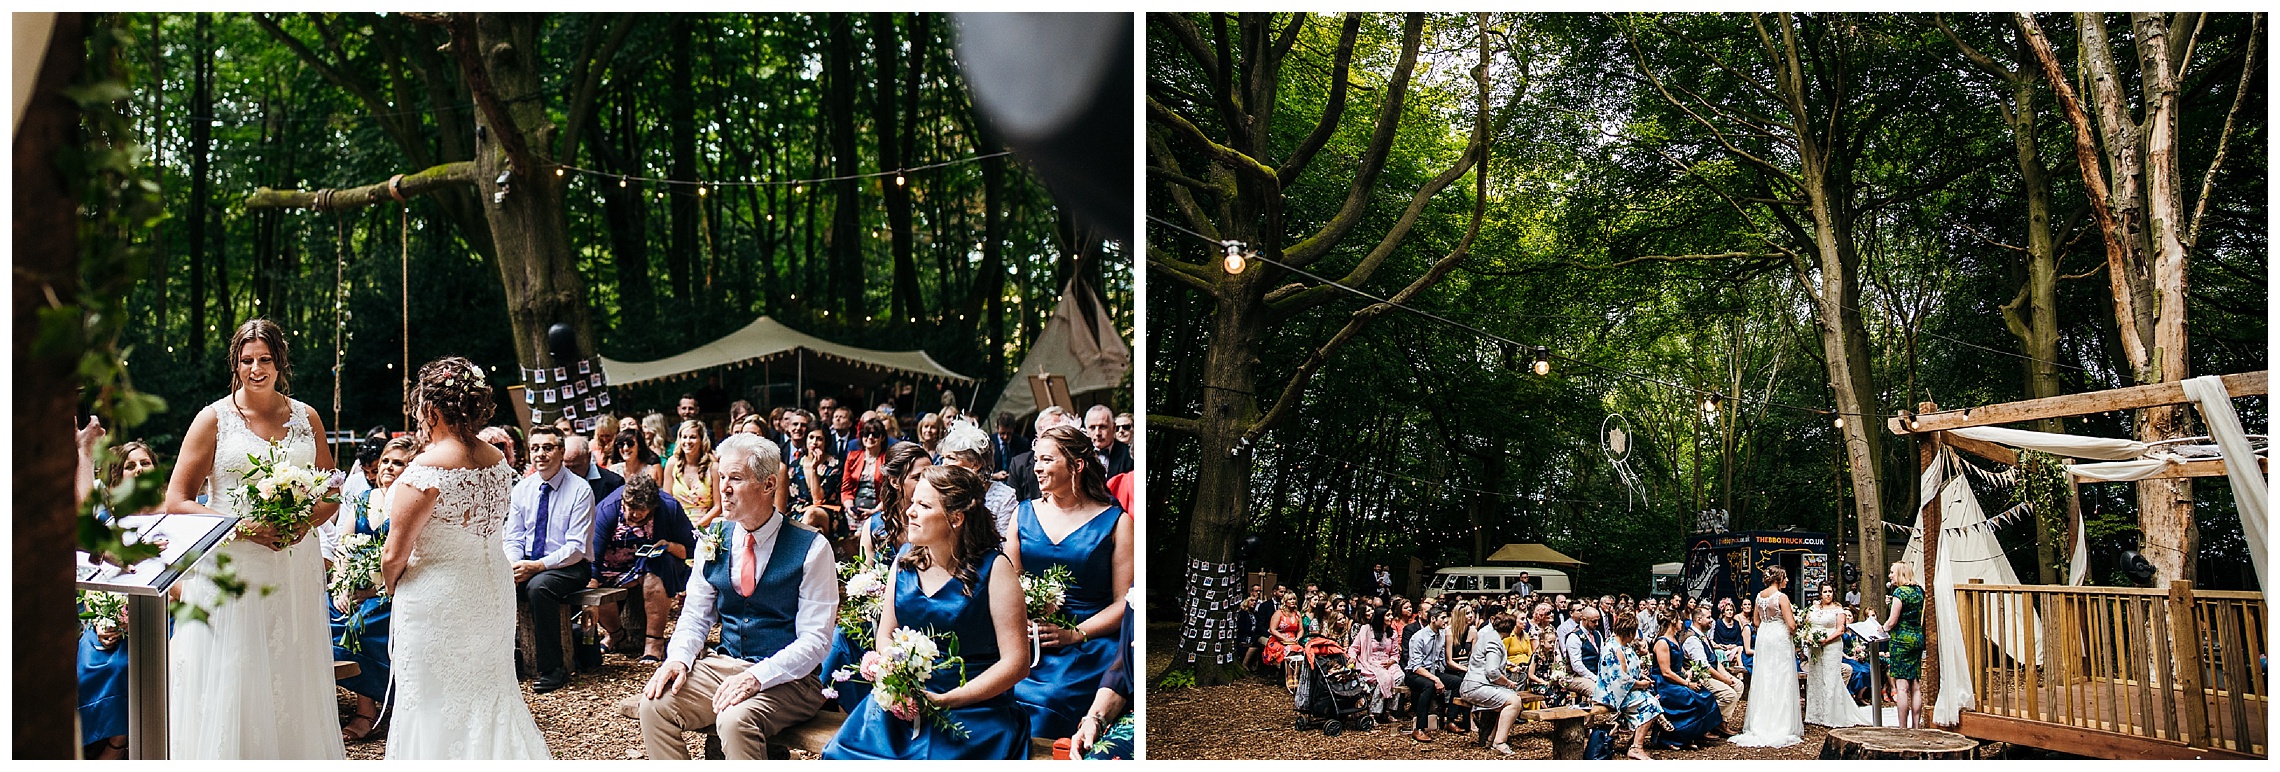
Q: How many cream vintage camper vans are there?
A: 1